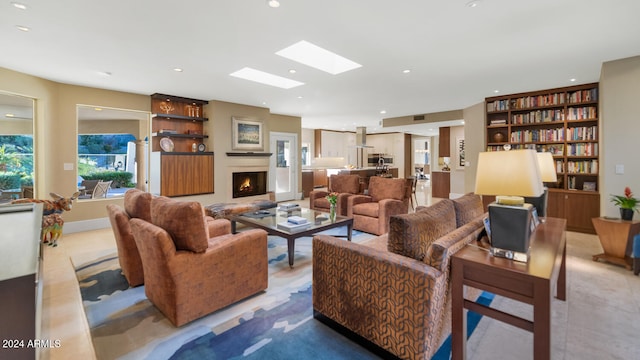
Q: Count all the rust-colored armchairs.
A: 4